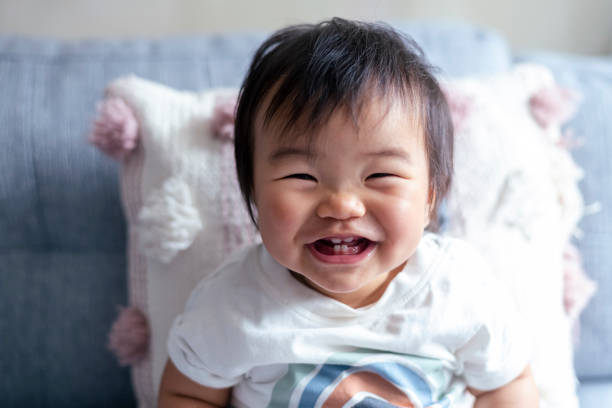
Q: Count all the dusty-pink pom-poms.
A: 6